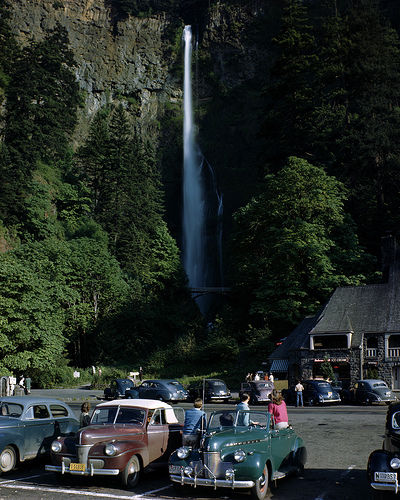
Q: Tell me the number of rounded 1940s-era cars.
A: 10